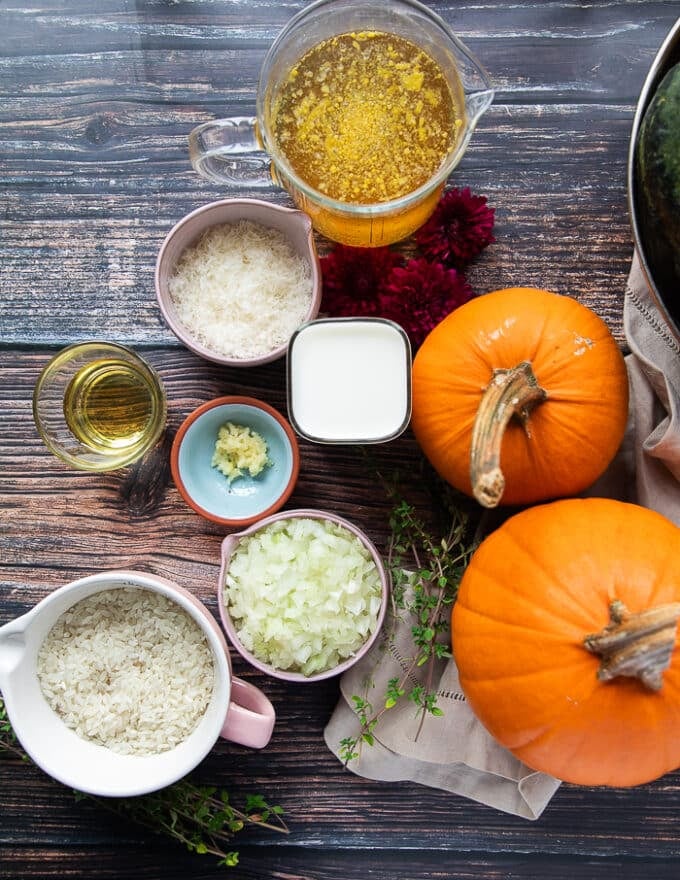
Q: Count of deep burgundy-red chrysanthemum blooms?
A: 3